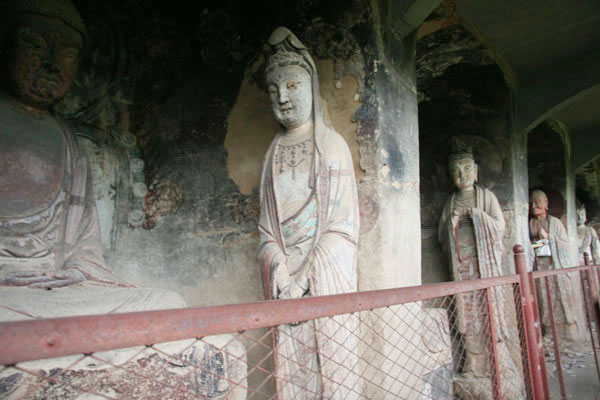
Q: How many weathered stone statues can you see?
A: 5